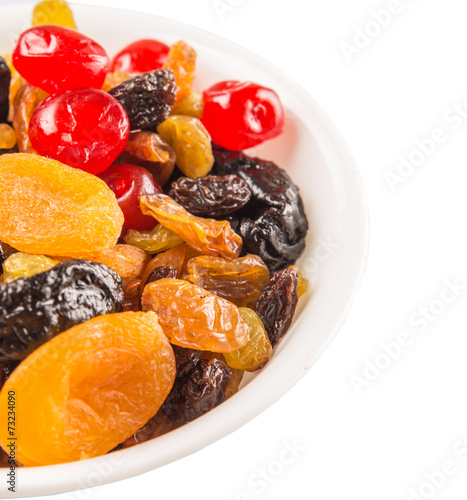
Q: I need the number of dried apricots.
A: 2